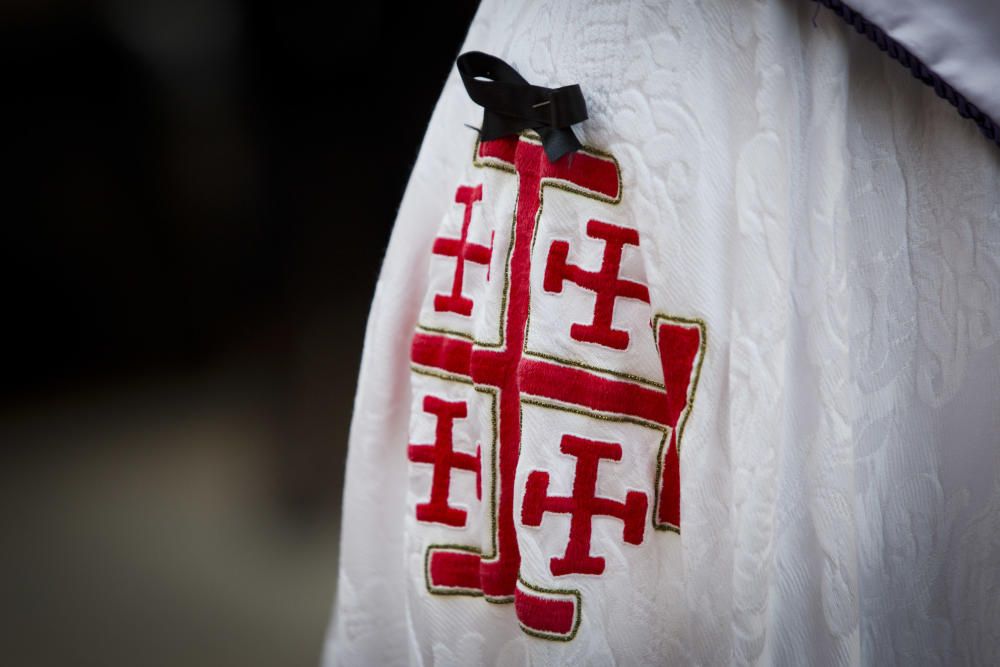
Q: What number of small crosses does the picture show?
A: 4